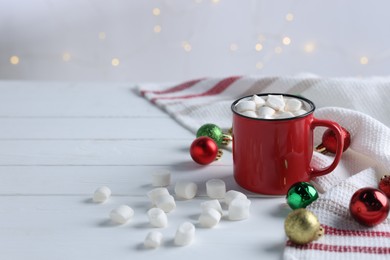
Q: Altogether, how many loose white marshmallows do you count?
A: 14